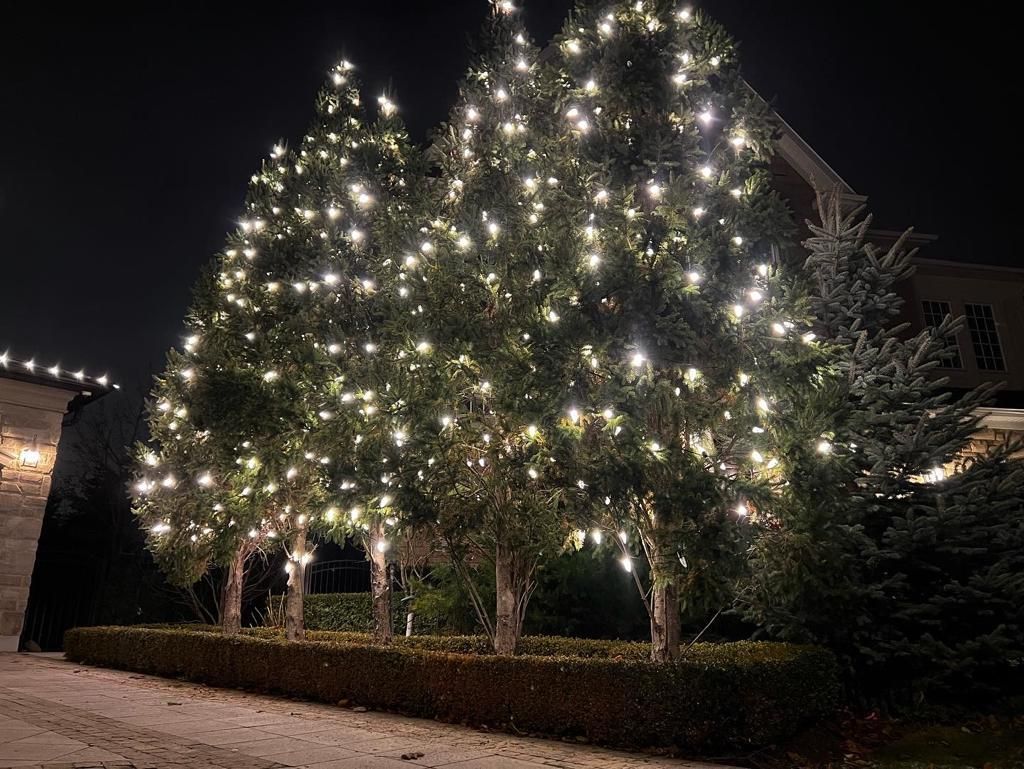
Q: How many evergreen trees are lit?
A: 5